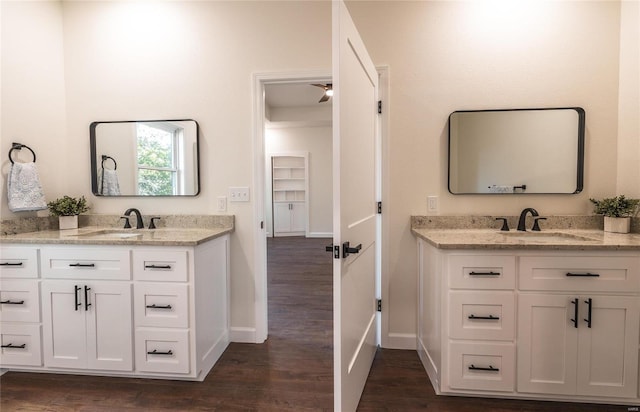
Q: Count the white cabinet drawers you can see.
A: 11